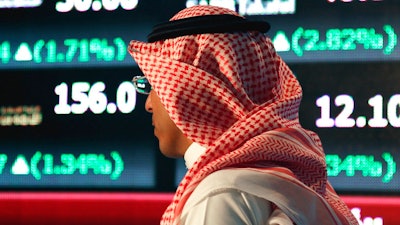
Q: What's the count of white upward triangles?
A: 3